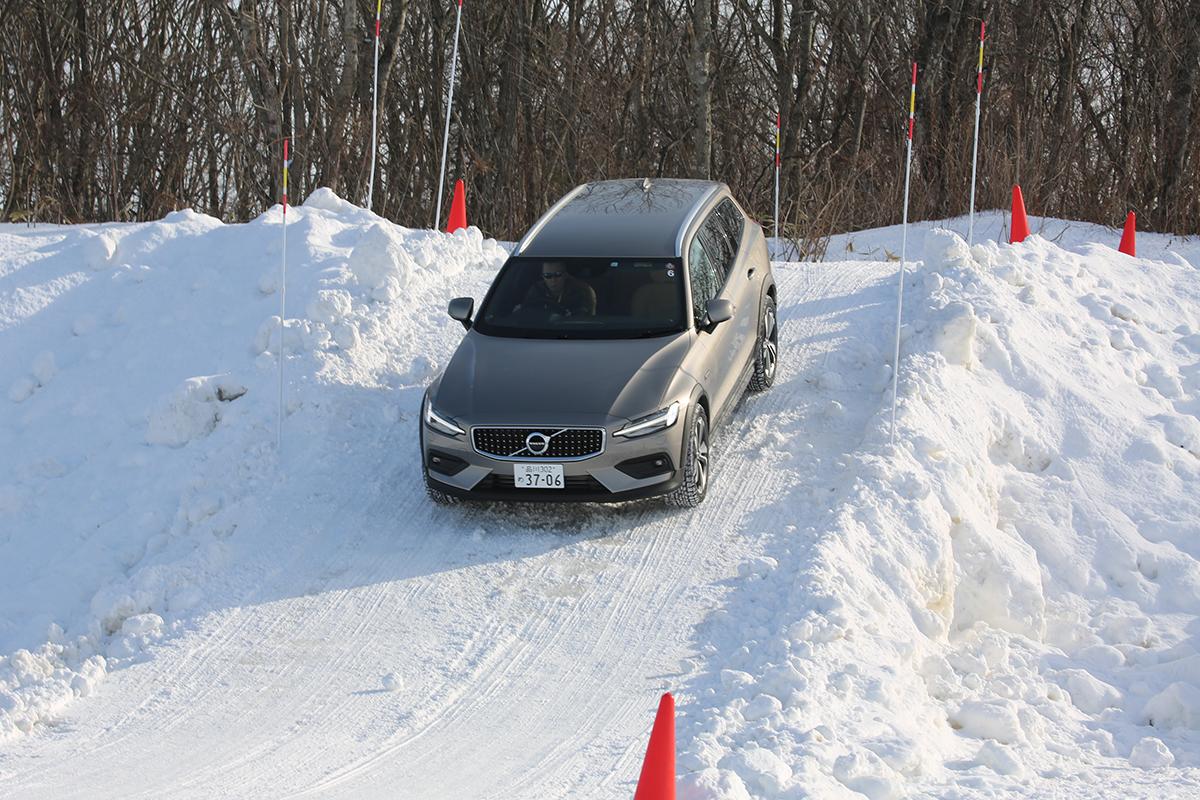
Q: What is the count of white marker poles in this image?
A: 6